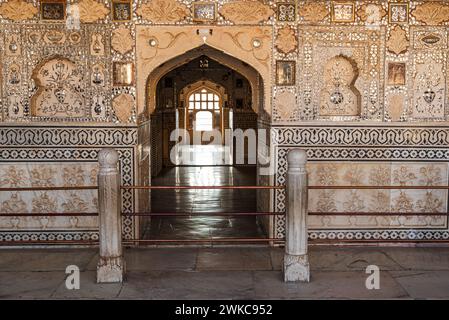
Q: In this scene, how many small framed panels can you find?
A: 9